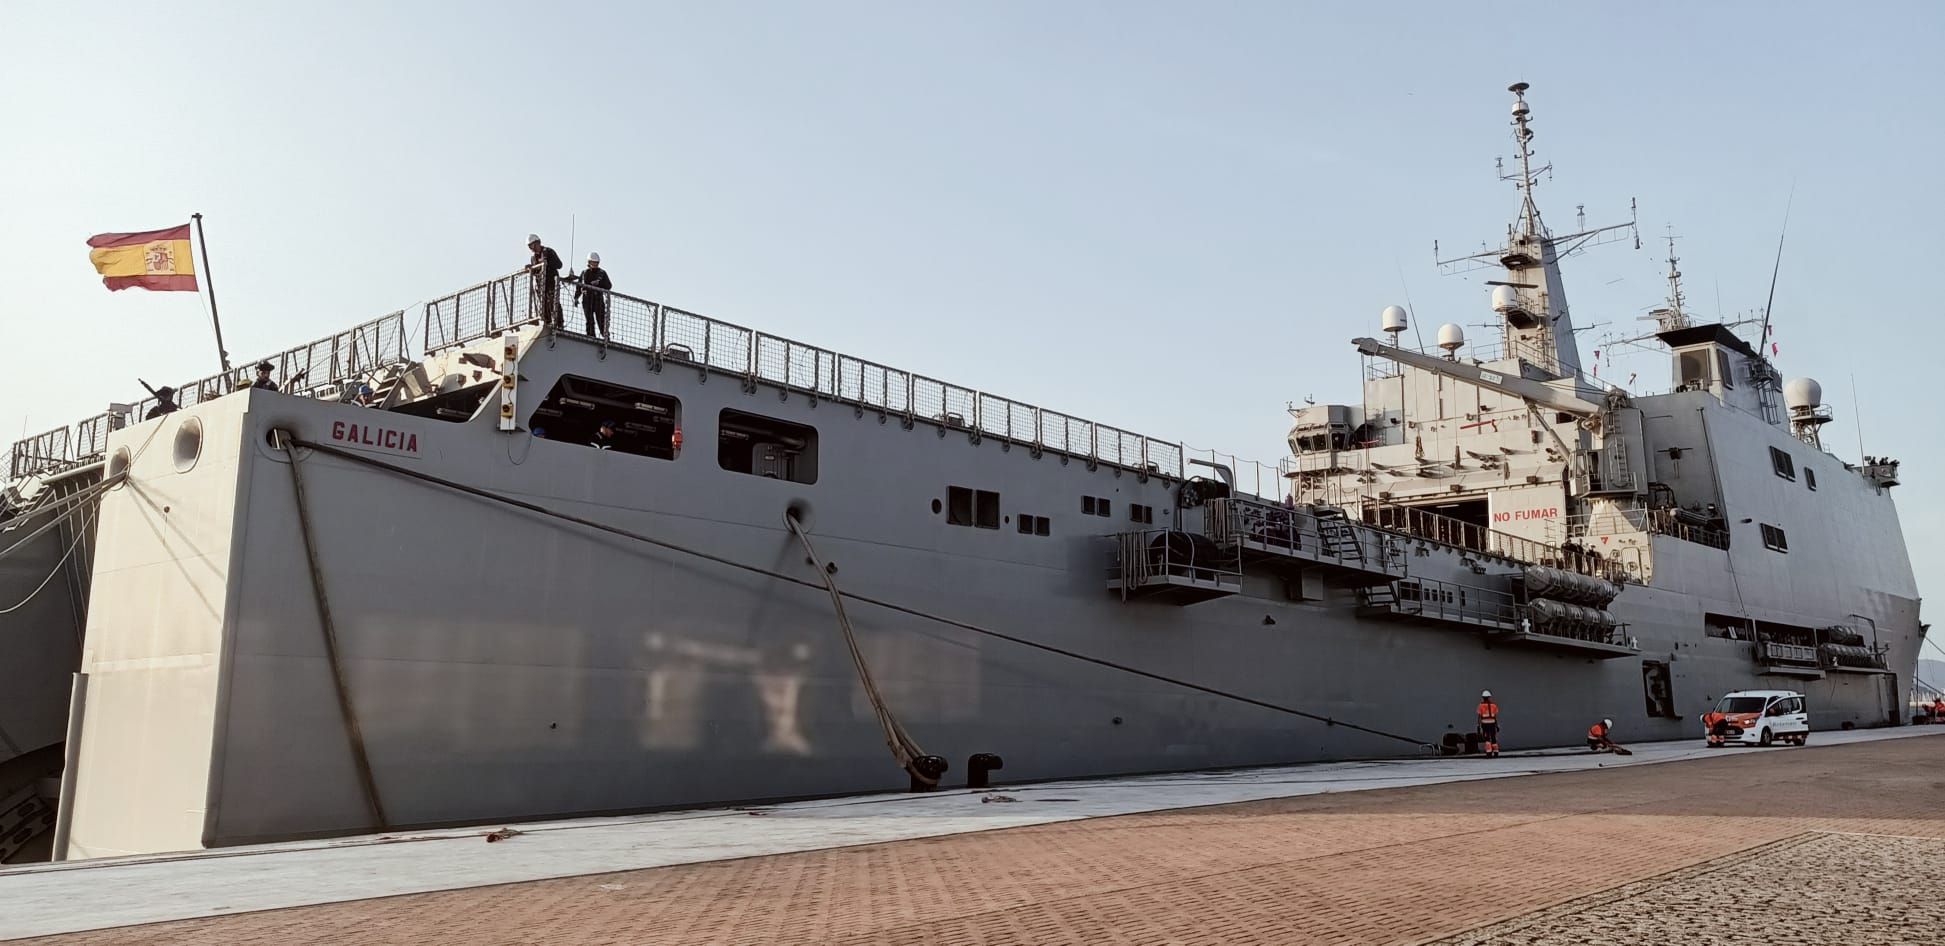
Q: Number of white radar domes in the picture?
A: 4